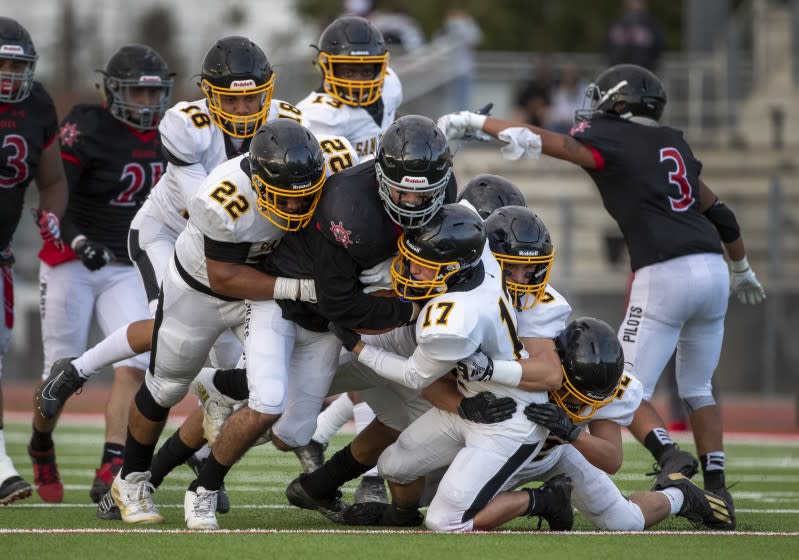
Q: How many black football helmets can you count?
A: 11